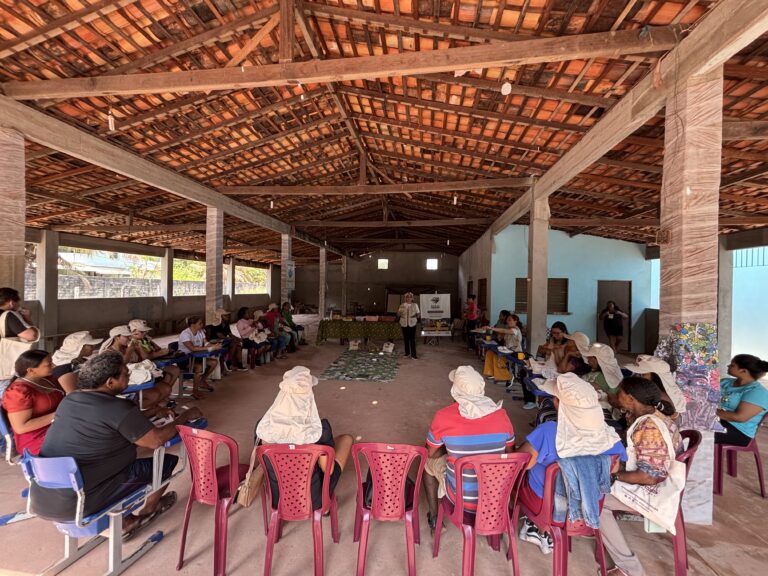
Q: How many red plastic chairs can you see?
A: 7